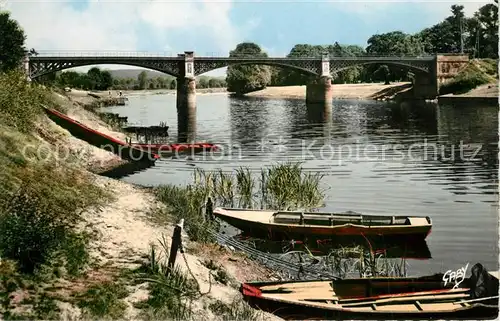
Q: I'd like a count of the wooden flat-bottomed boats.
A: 4